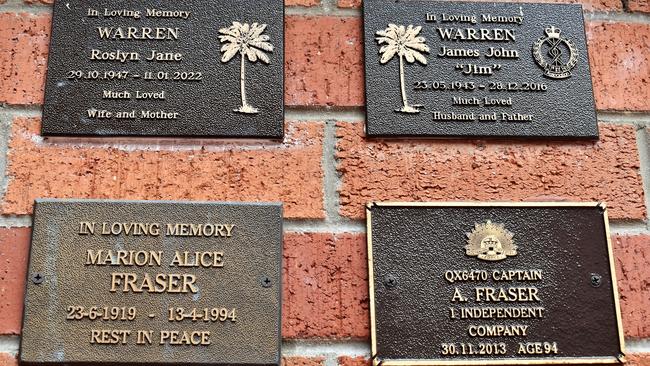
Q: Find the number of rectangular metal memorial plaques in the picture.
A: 4